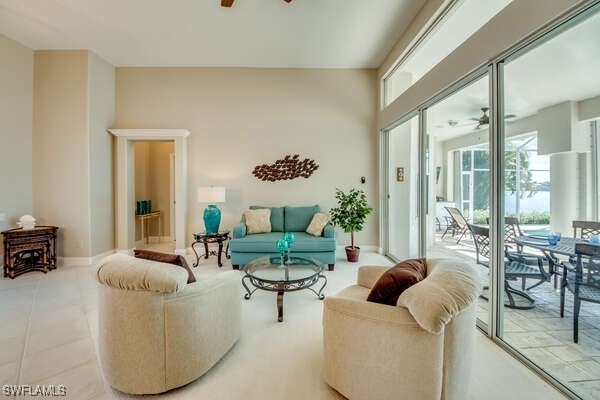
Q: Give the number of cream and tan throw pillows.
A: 2